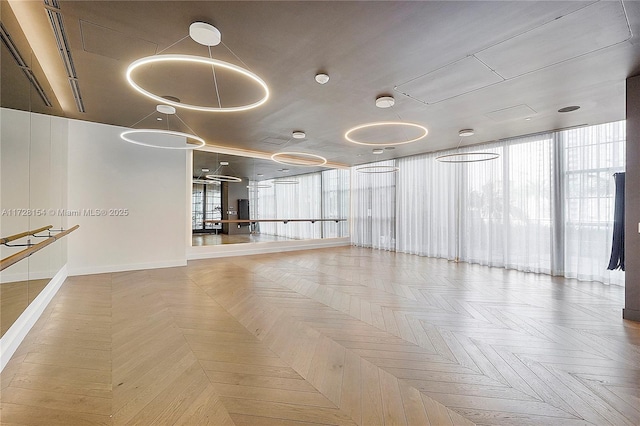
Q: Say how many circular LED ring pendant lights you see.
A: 6